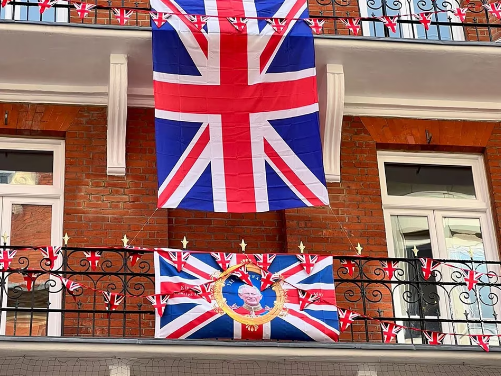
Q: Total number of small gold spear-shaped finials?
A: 9